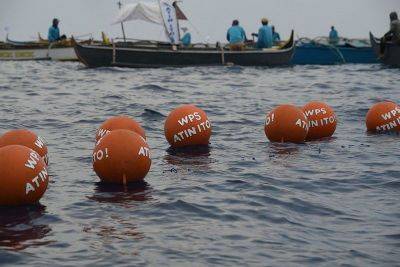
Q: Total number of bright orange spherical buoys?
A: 8